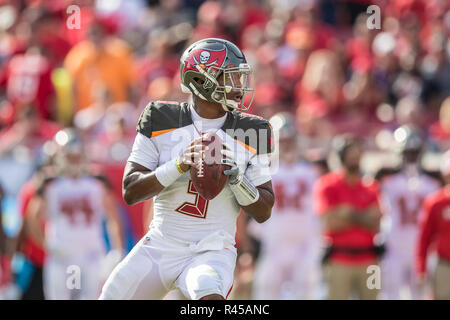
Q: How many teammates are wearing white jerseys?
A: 3